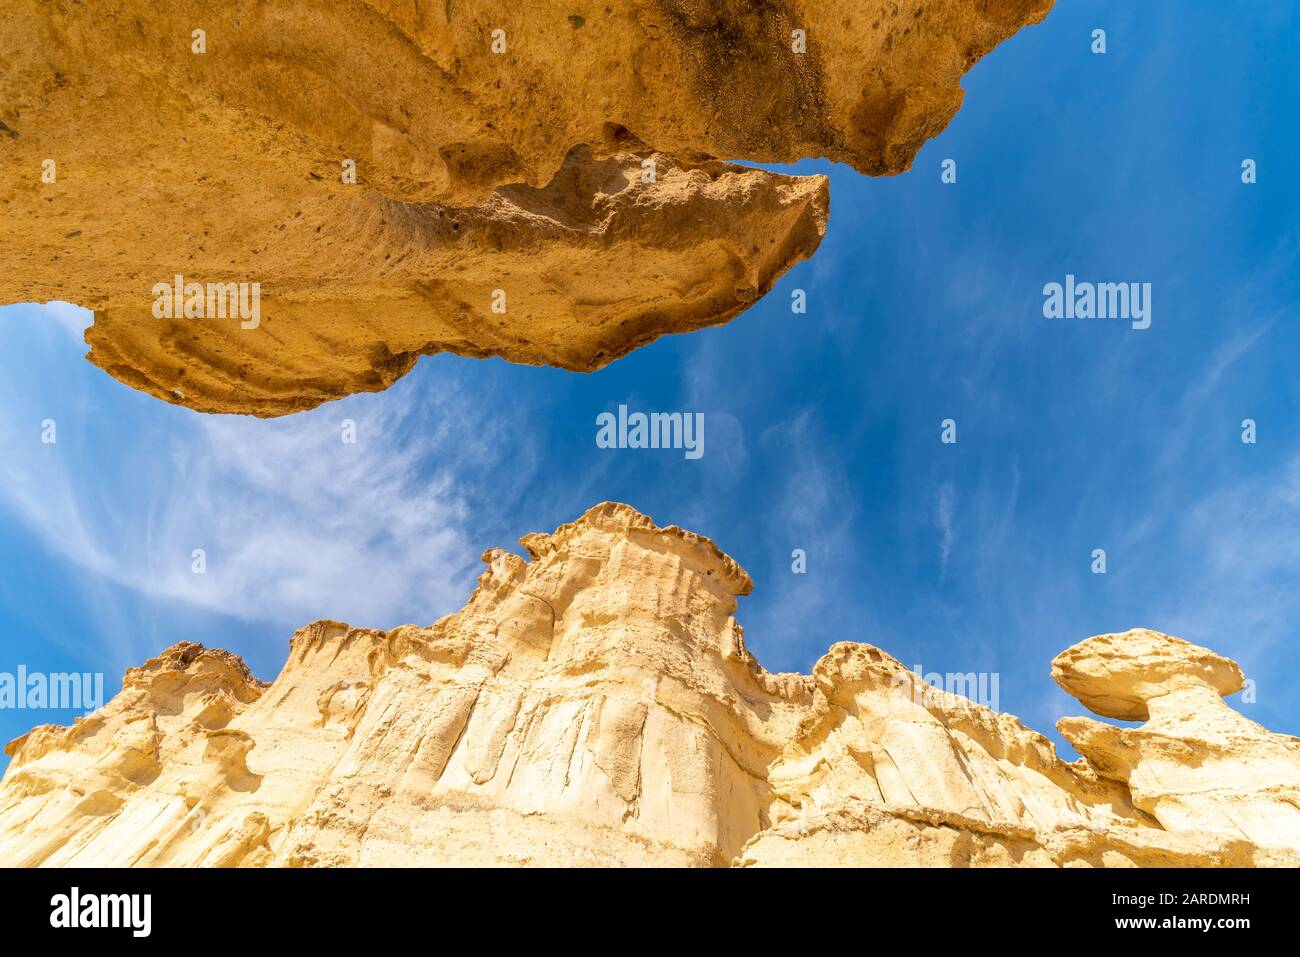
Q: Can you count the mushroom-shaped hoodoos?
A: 1